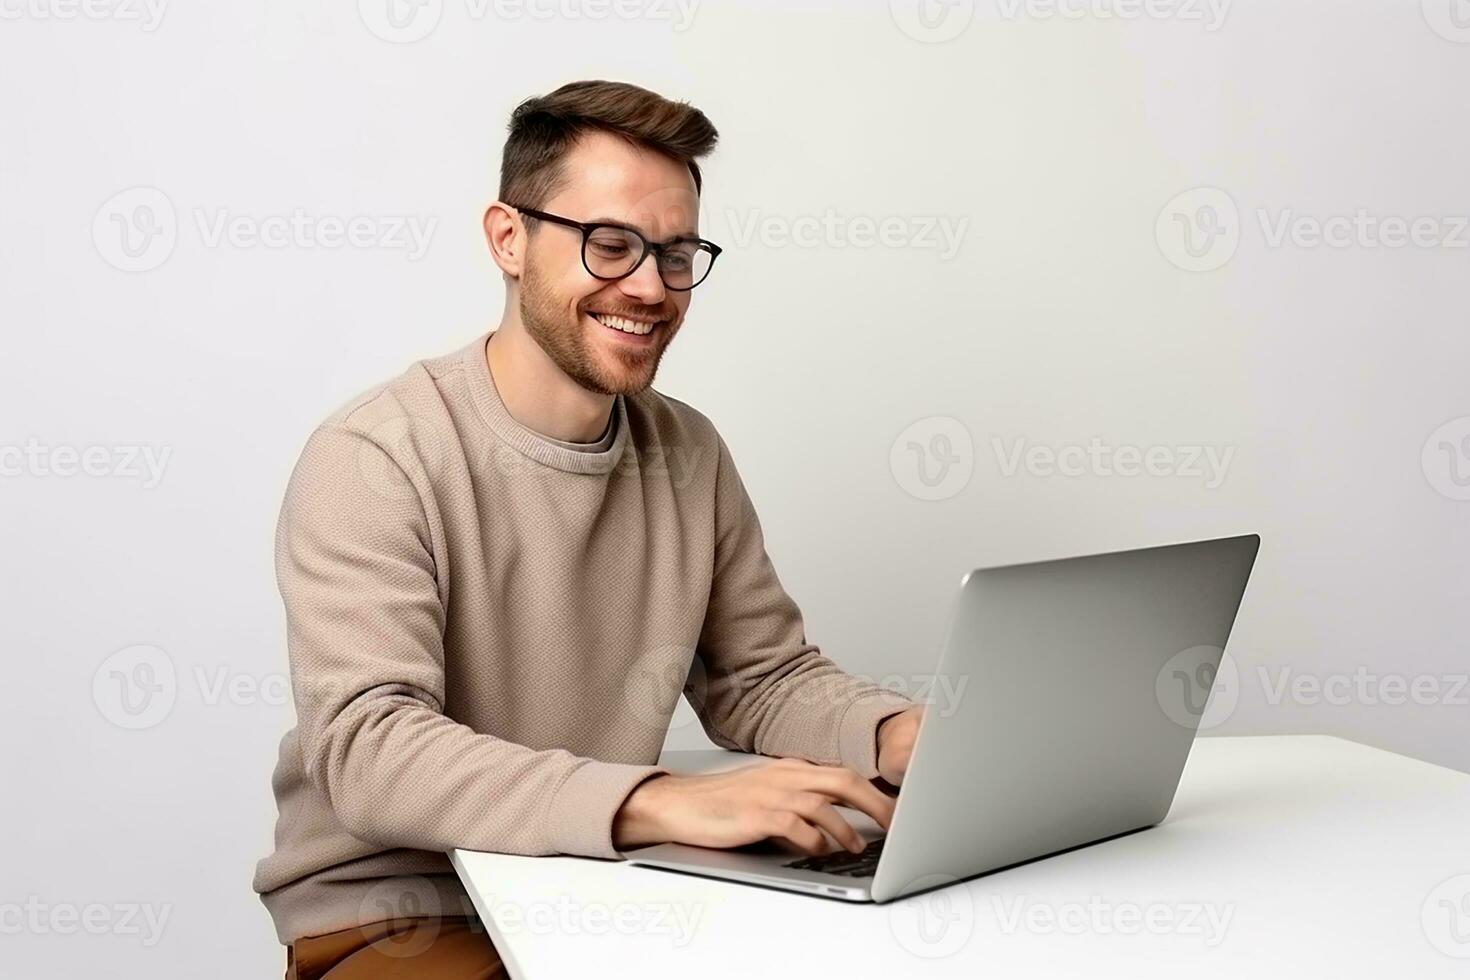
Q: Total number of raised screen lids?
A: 1